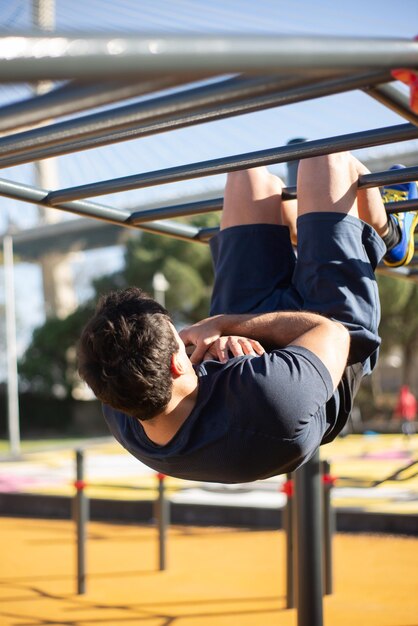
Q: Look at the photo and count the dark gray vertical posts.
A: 5